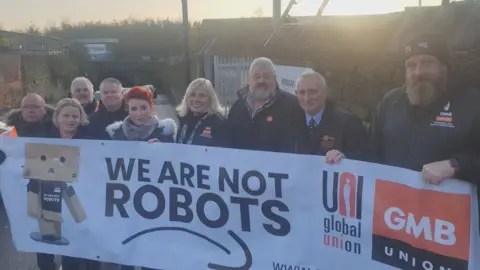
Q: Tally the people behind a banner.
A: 9